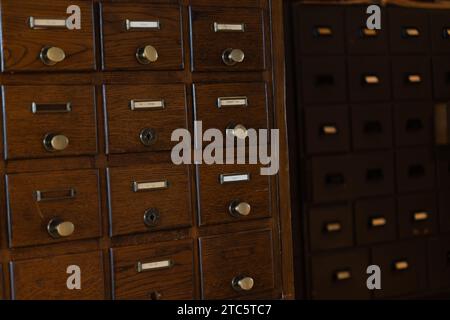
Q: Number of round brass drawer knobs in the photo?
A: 8